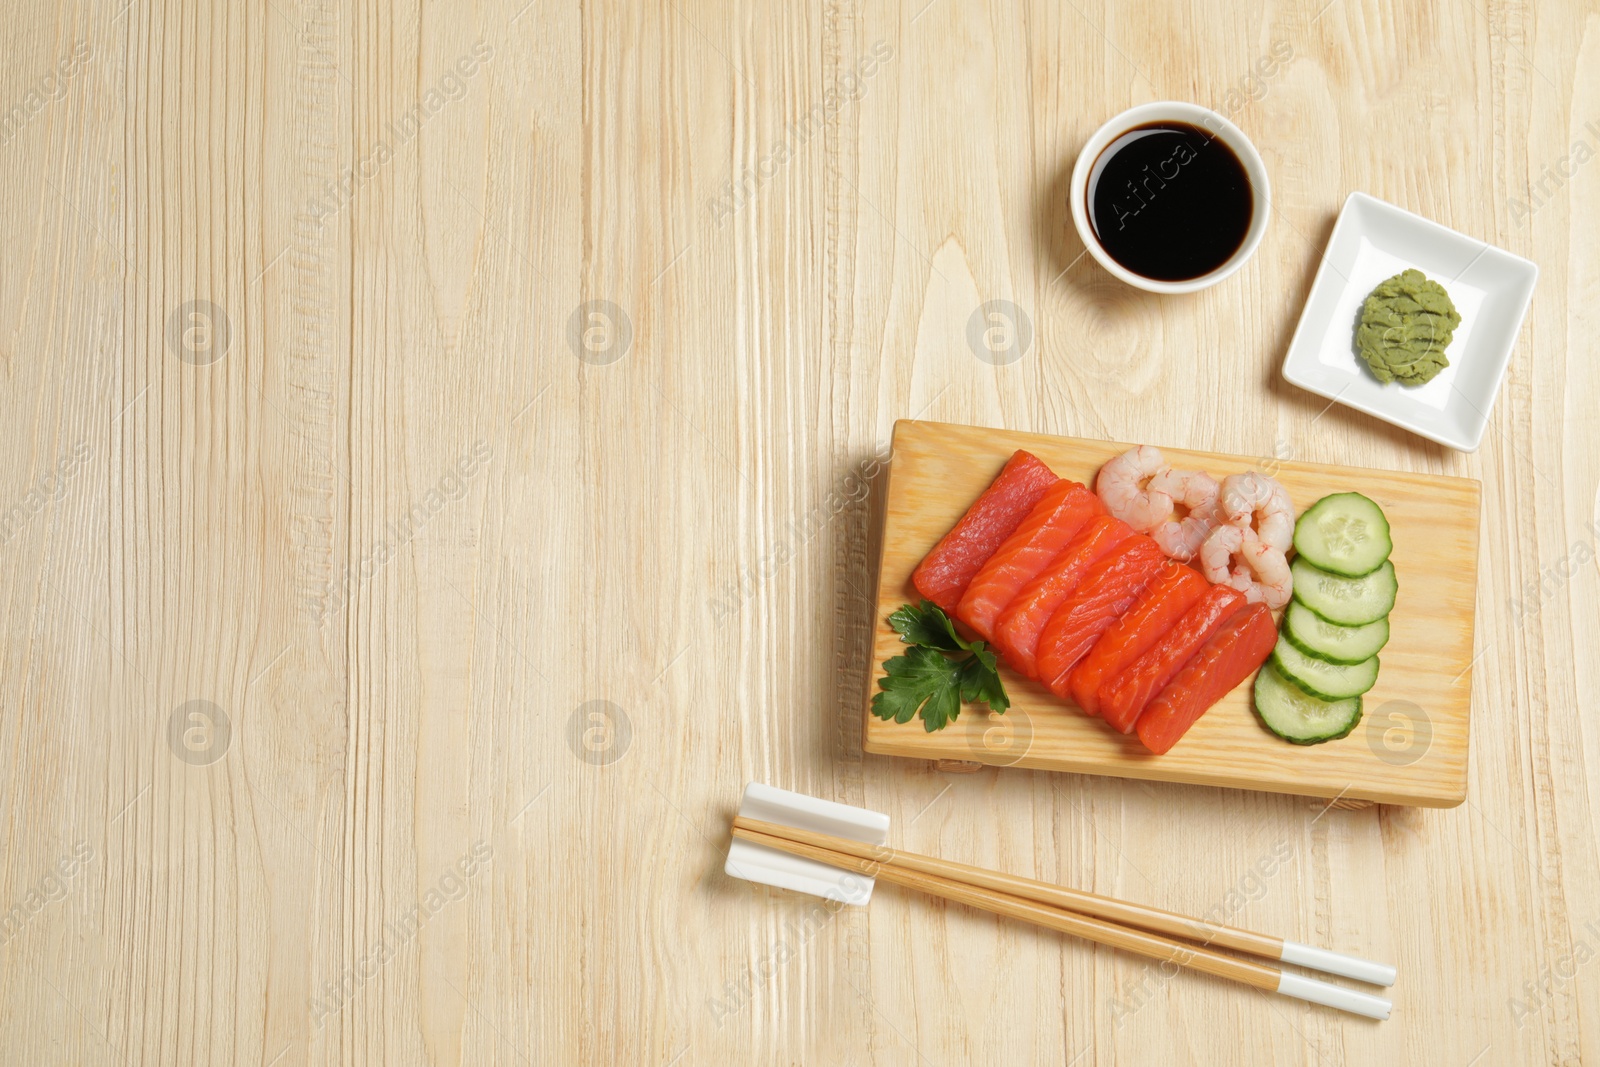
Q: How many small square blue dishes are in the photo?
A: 0